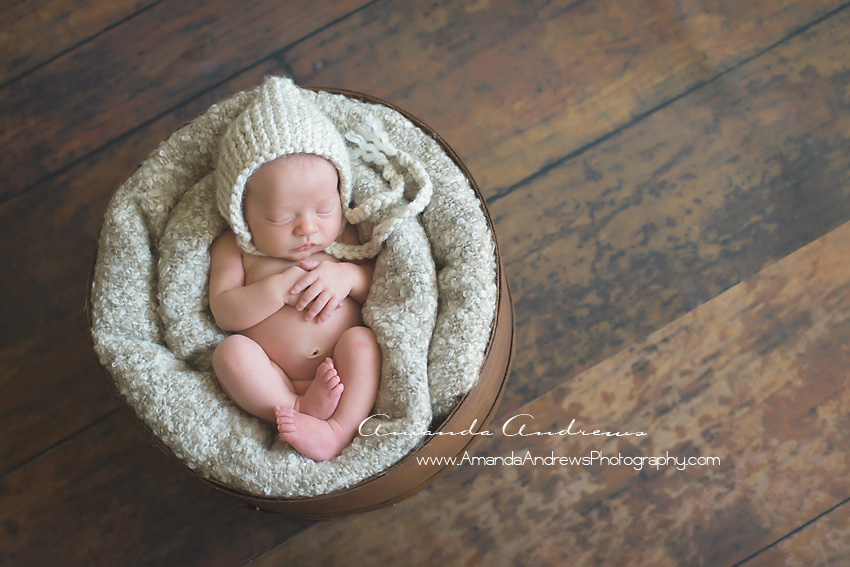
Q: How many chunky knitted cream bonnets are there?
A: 1